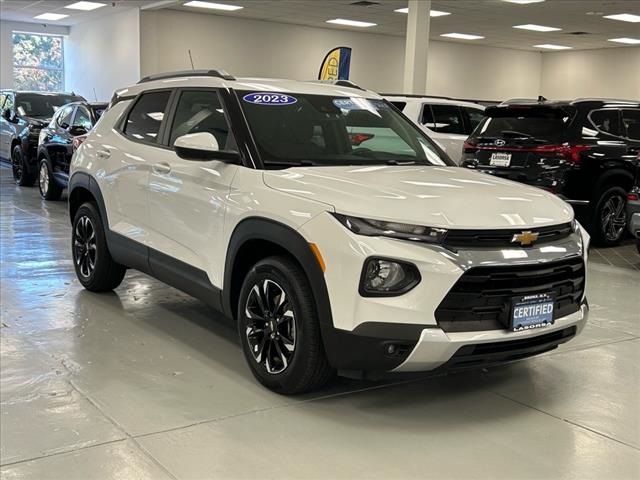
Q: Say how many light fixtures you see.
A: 11